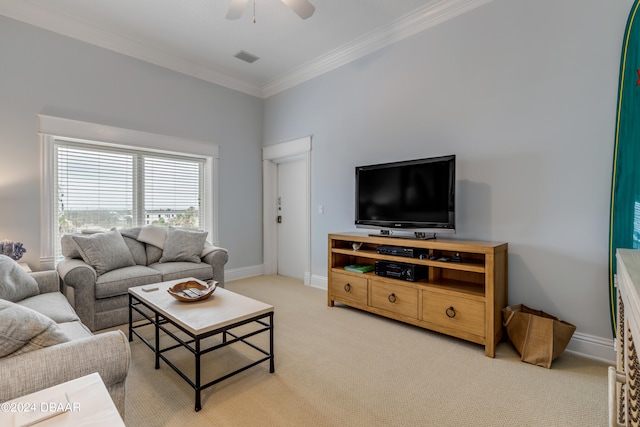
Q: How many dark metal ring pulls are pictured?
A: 3